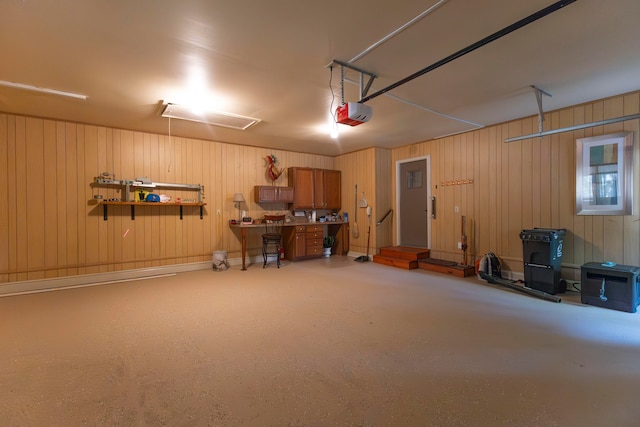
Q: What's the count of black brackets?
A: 4